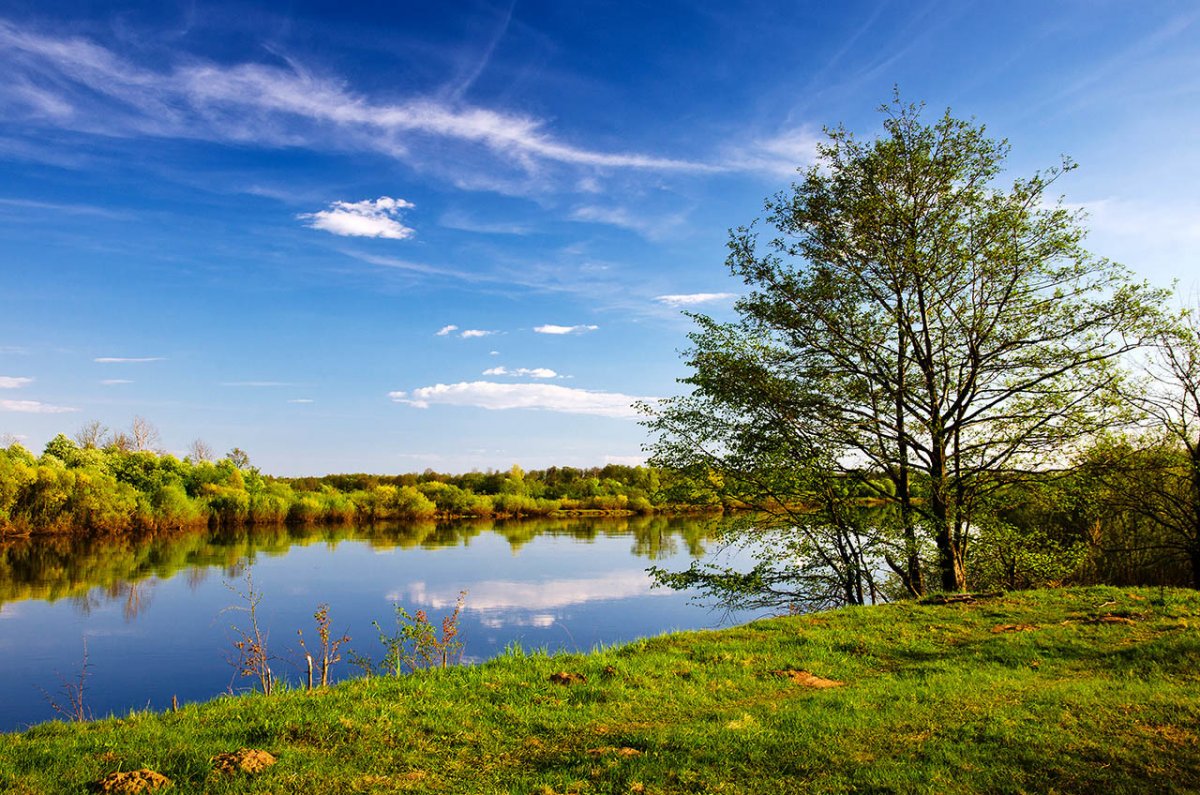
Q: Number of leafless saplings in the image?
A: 1